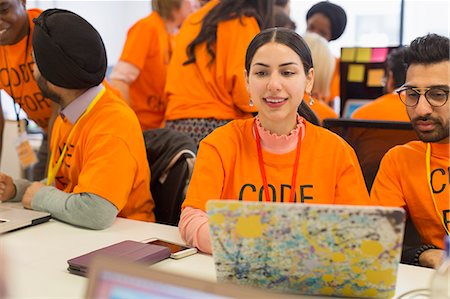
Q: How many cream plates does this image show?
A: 0